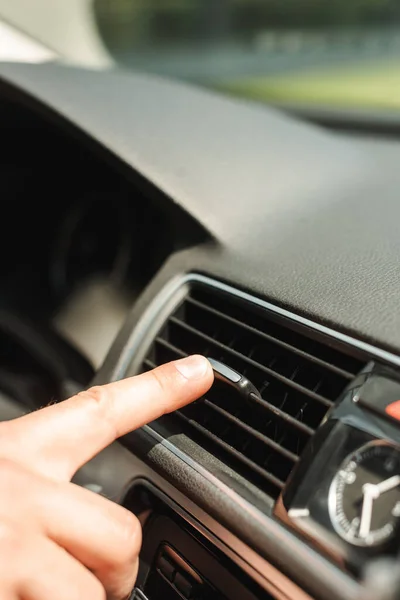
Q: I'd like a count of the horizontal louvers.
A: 5